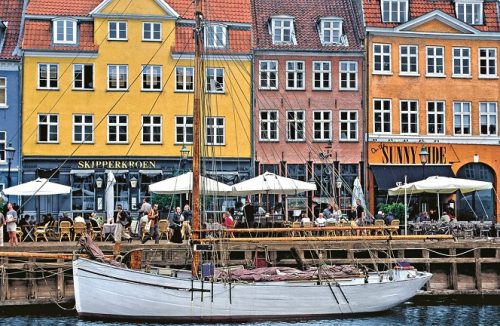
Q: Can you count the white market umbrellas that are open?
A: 4